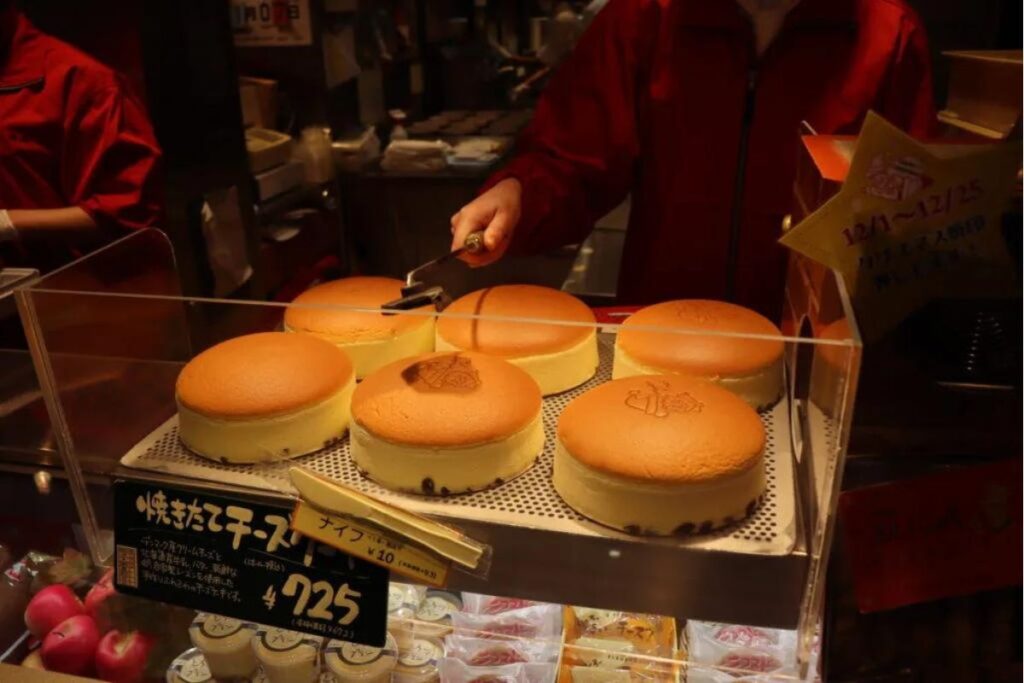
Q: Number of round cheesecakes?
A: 6